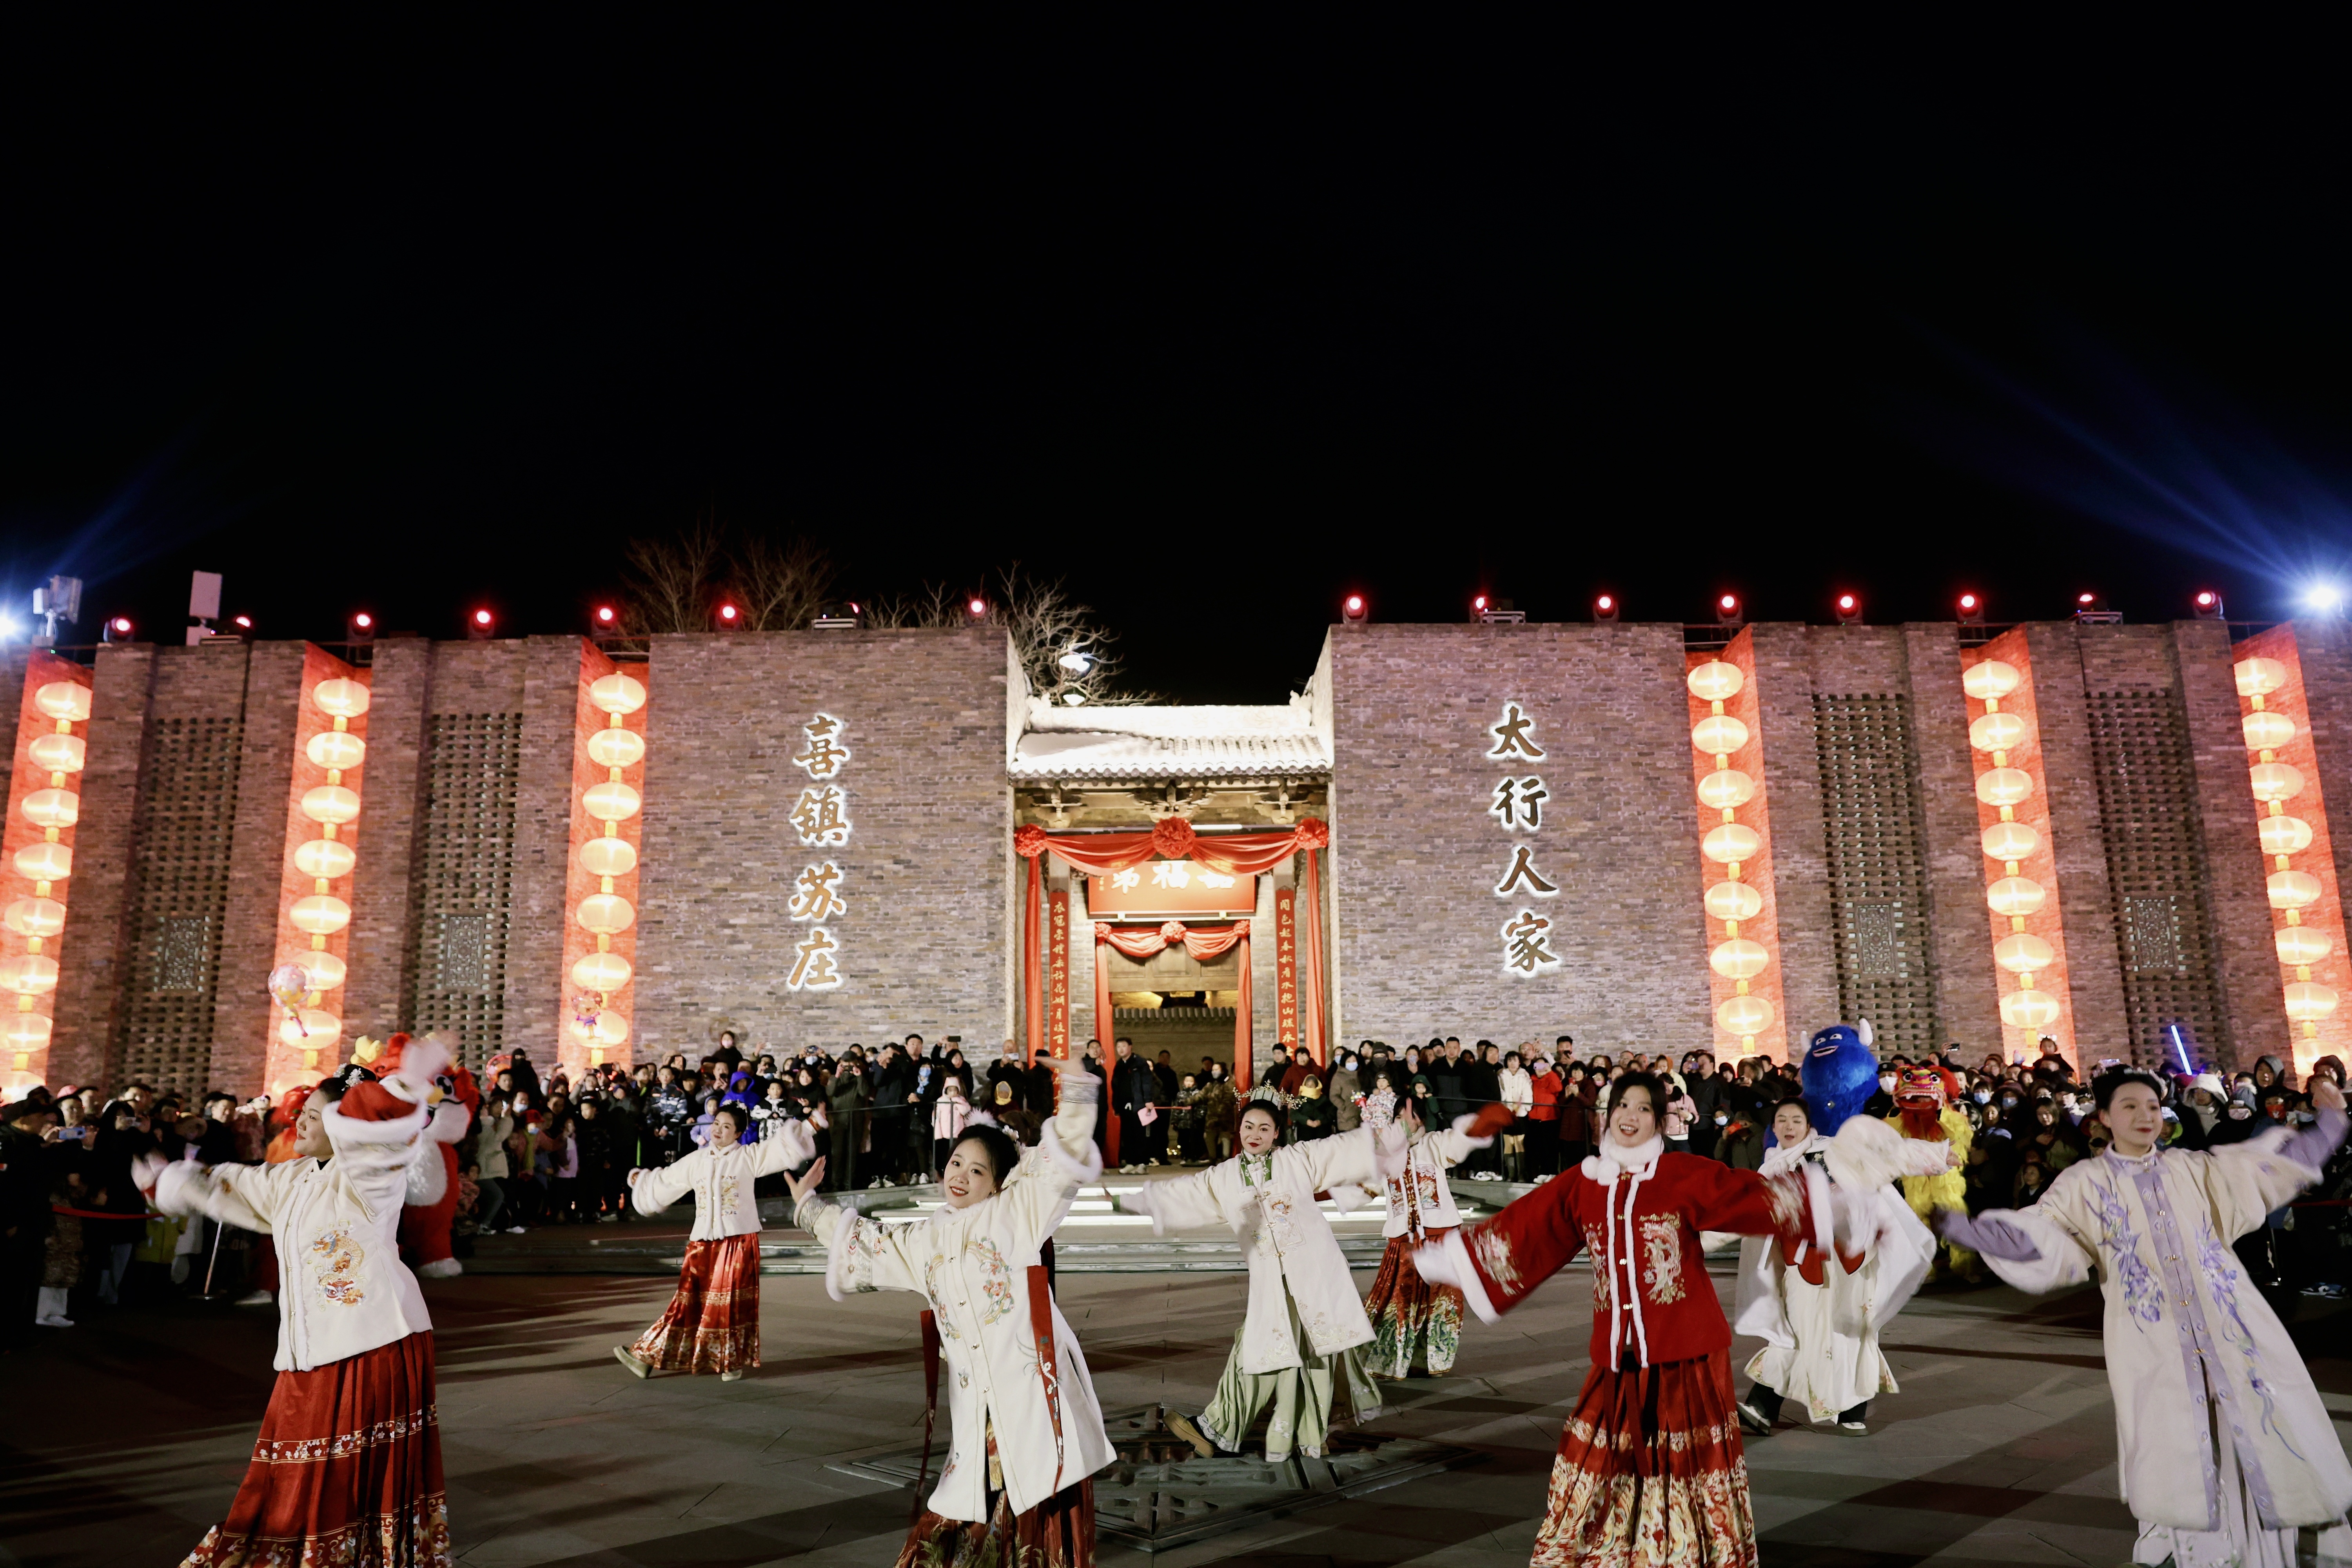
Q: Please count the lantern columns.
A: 6